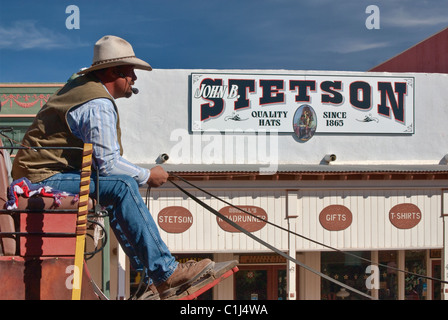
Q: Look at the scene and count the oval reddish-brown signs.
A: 4